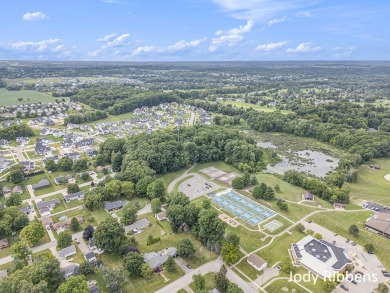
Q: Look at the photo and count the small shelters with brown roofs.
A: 2